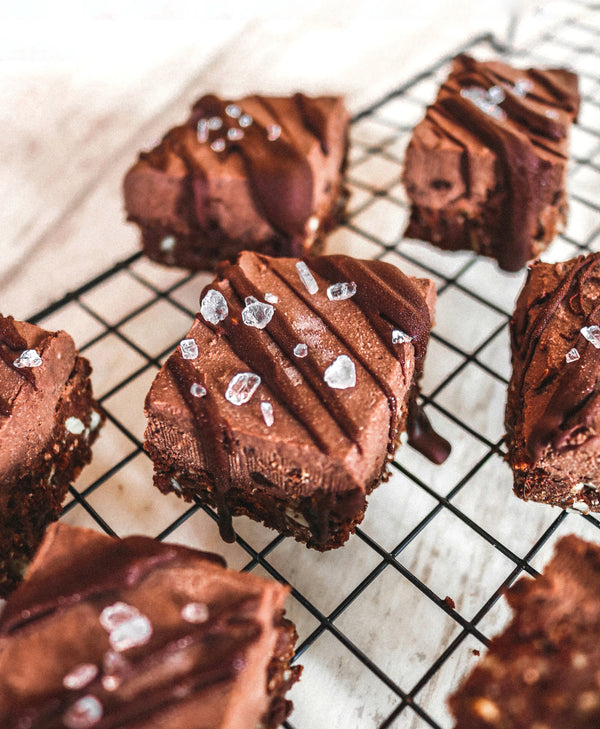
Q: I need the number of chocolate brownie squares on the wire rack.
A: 7